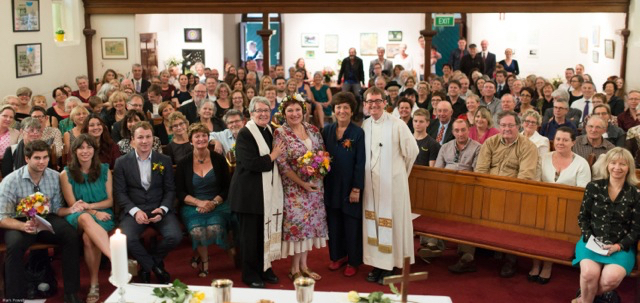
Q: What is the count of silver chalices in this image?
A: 2